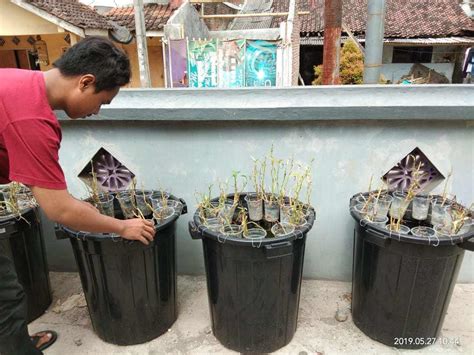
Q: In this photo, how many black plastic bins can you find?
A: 4